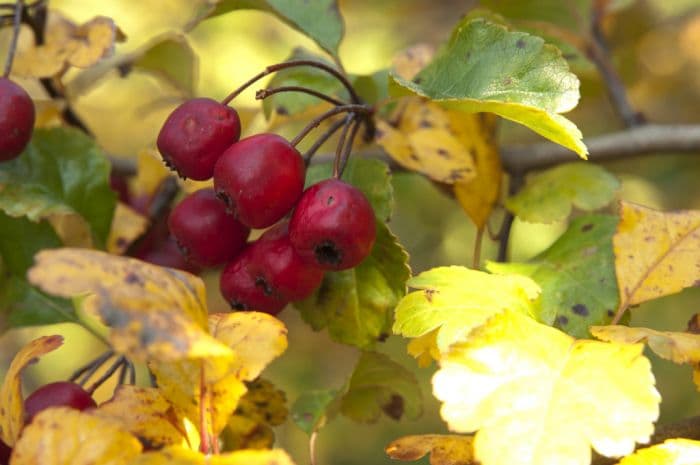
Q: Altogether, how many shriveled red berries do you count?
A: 0